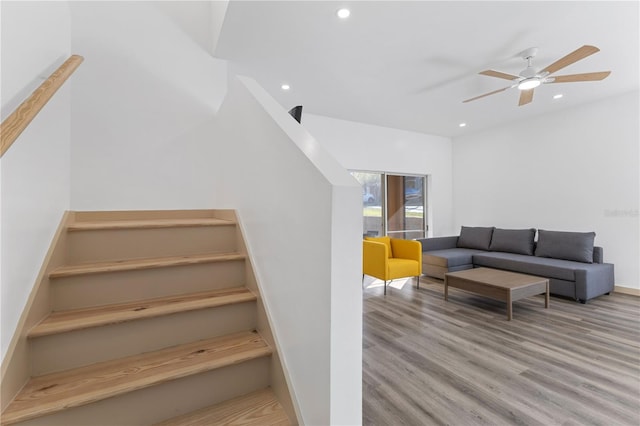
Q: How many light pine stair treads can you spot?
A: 5